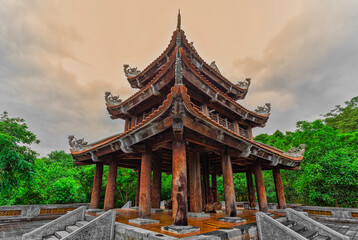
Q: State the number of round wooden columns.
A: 13